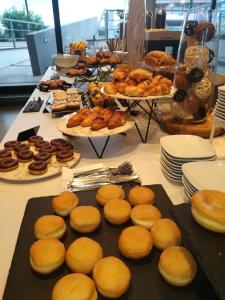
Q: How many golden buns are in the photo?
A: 14